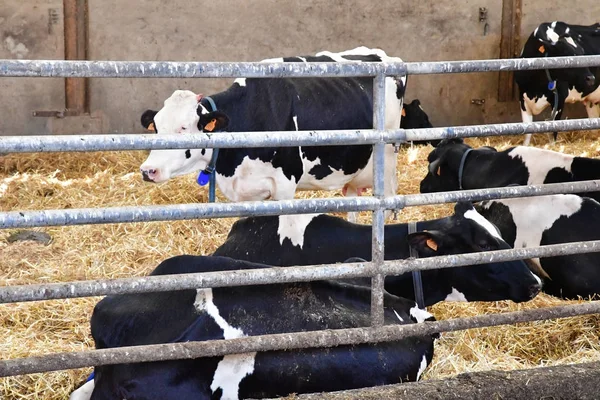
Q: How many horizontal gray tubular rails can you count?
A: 5